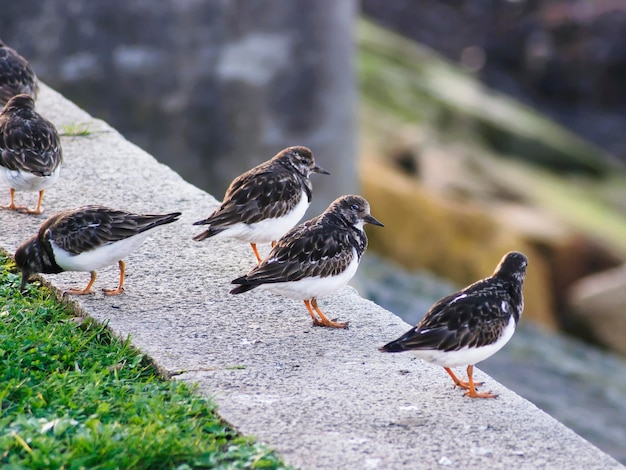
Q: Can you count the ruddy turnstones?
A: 6